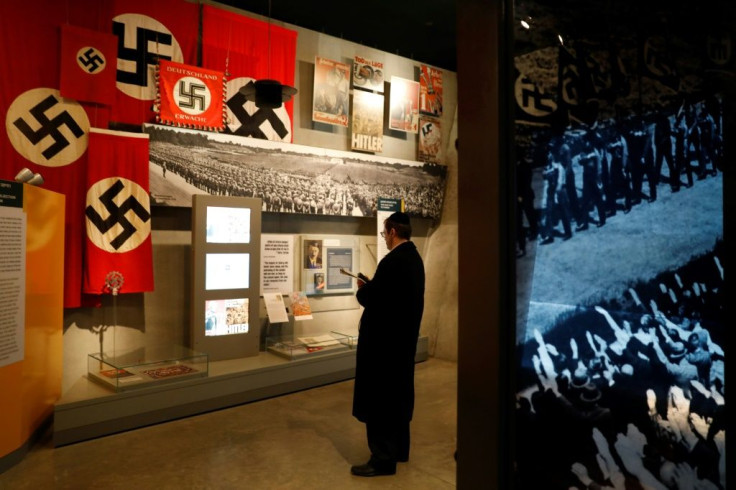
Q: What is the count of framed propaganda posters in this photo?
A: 6